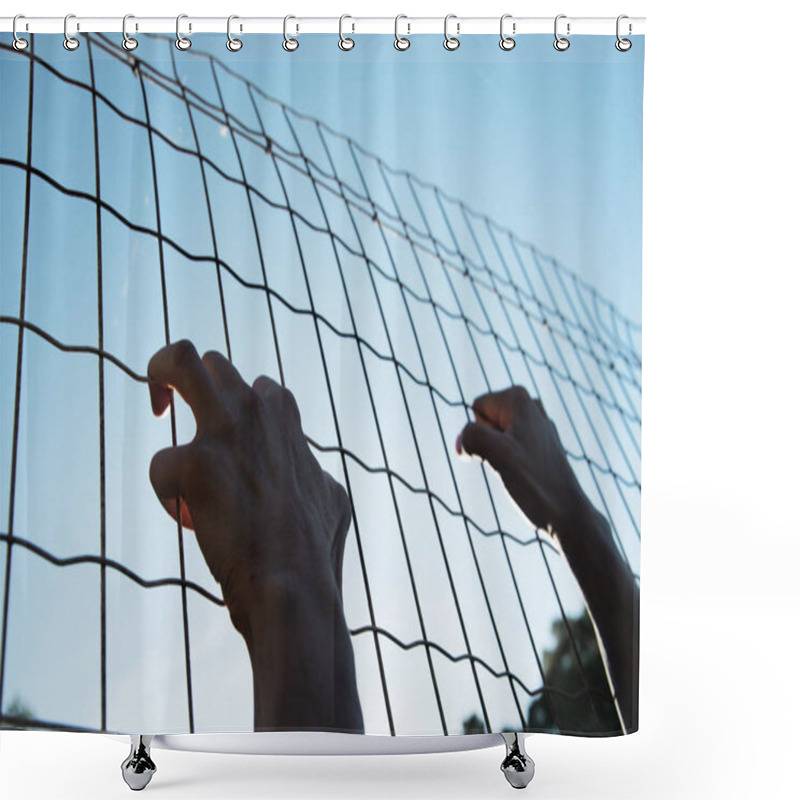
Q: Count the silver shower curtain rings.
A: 12